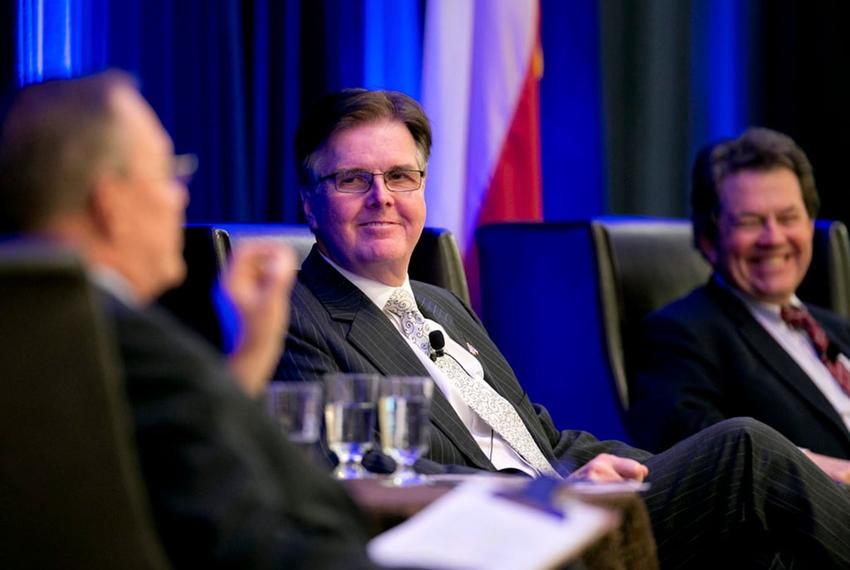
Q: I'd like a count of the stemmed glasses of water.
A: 2